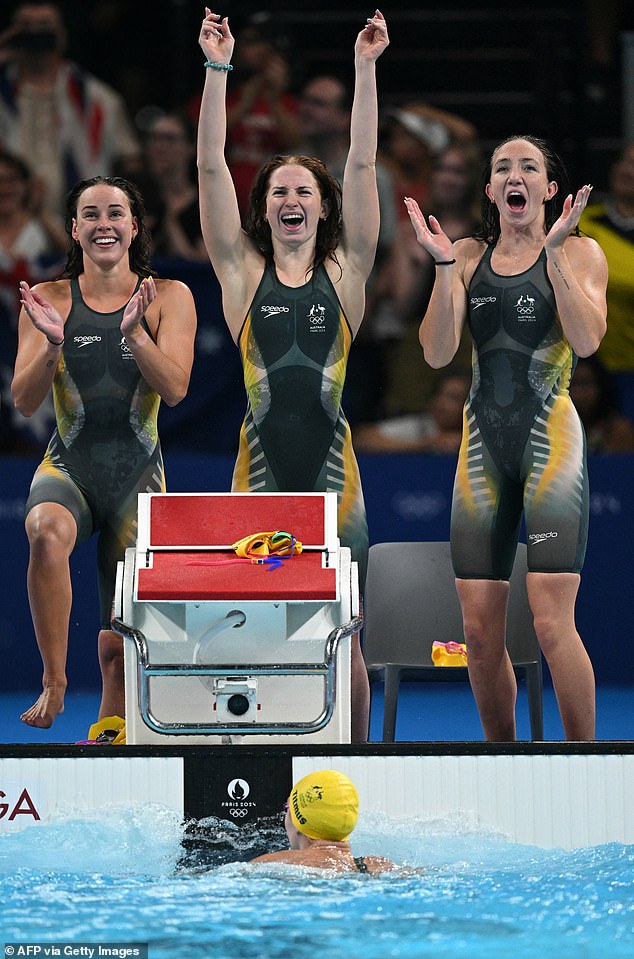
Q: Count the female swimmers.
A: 4